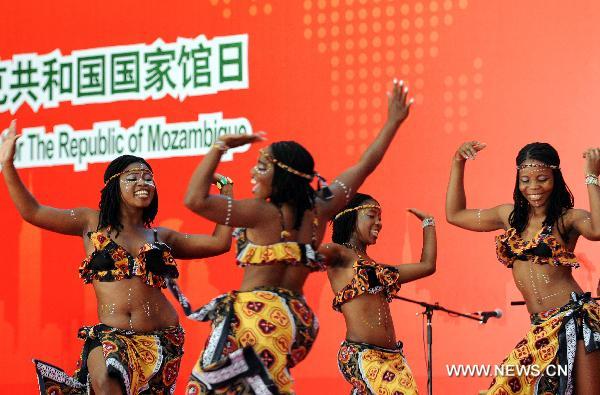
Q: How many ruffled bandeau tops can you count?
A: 4